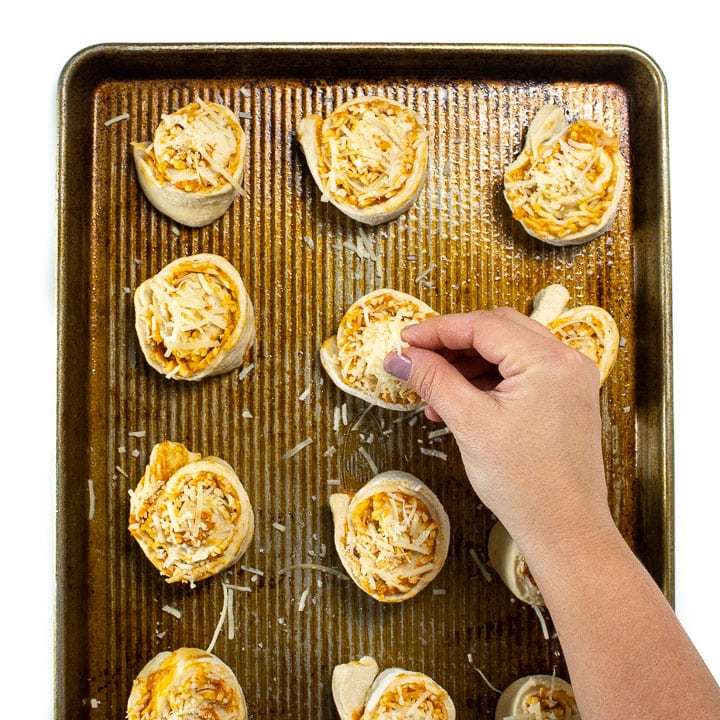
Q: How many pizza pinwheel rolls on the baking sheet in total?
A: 12